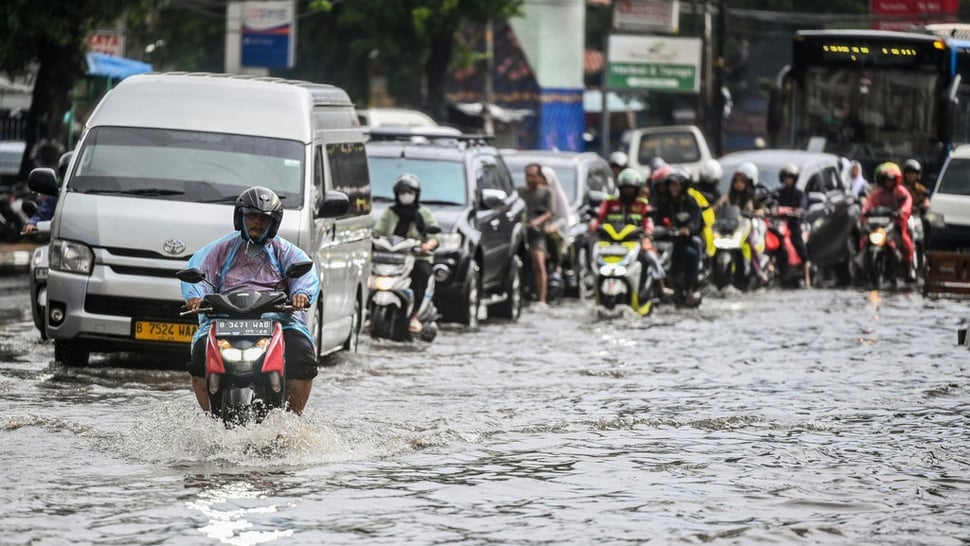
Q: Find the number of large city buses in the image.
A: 1